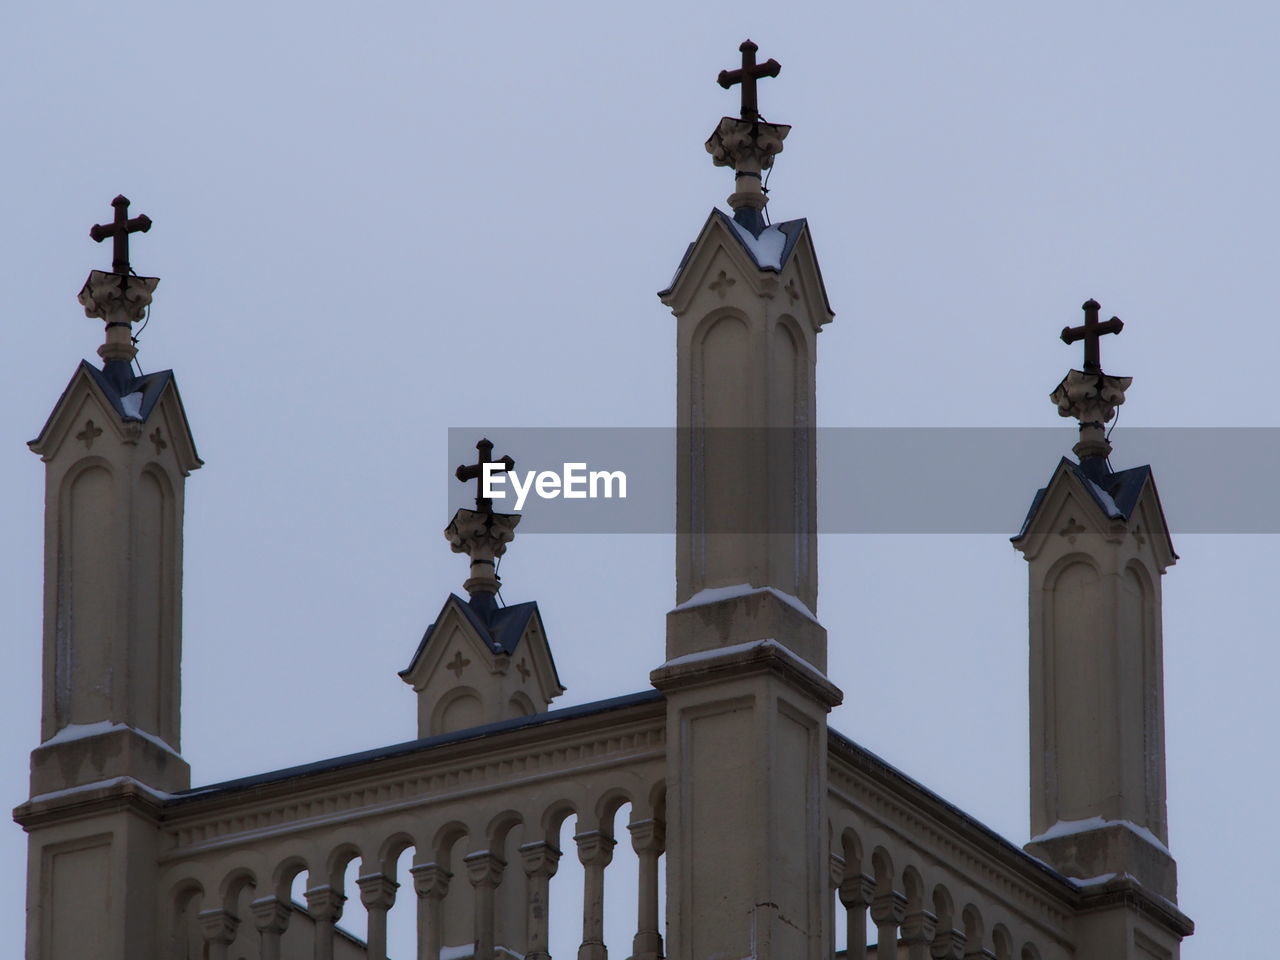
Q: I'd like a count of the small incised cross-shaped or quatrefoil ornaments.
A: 8